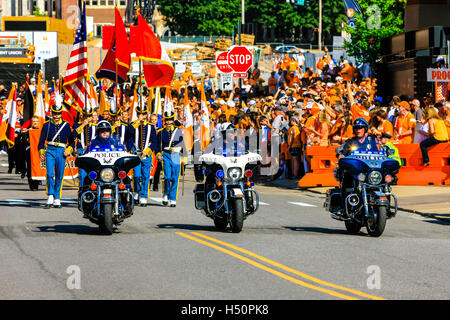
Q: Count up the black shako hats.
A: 5